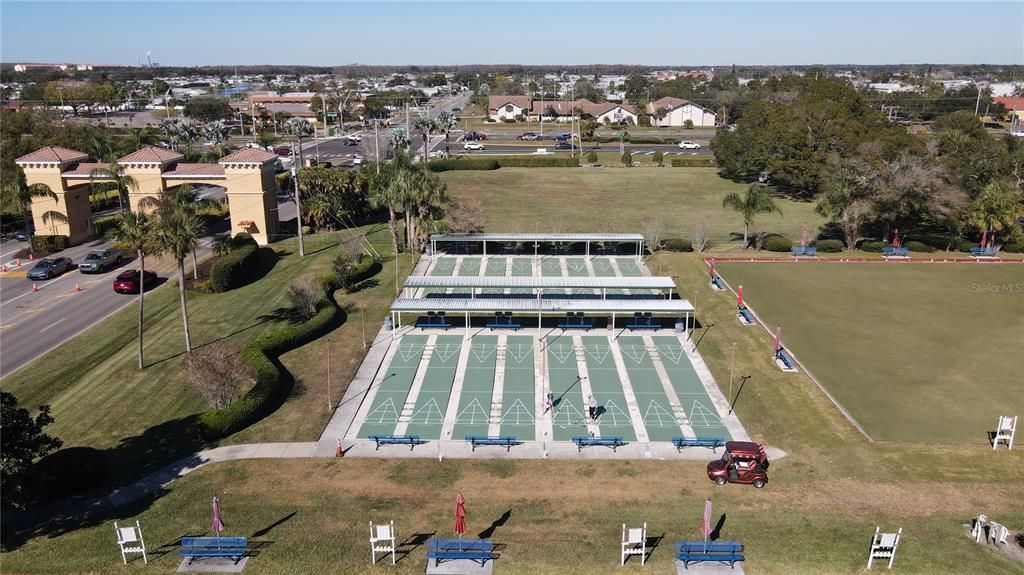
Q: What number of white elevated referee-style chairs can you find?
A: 5